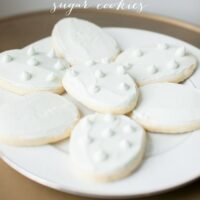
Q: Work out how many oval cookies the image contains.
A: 7